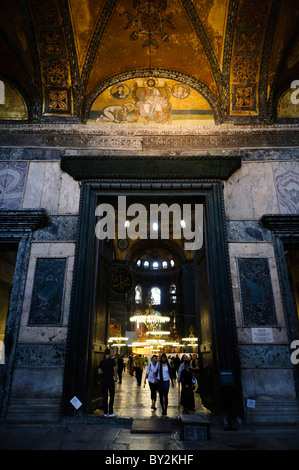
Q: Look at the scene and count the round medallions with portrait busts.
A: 2